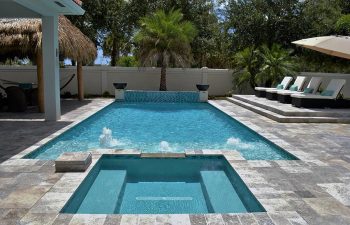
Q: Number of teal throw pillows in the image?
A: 4